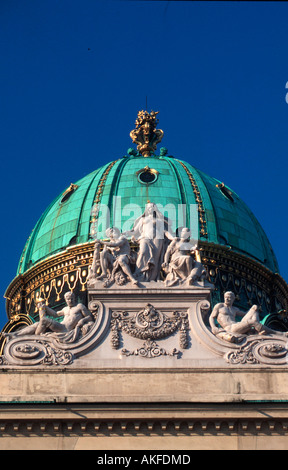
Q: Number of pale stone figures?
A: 5